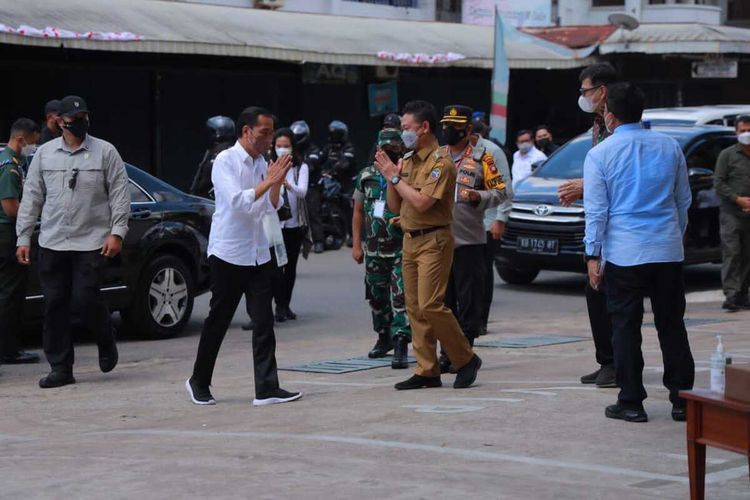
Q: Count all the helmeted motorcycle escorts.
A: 3